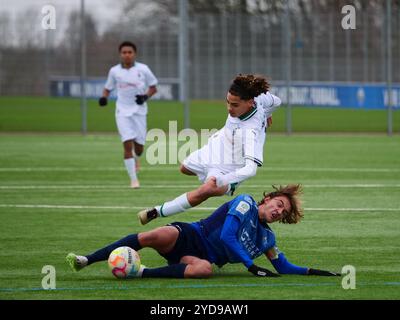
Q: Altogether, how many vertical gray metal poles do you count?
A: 4